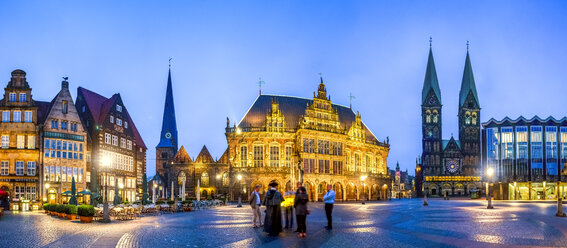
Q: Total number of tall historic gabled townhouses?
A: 3